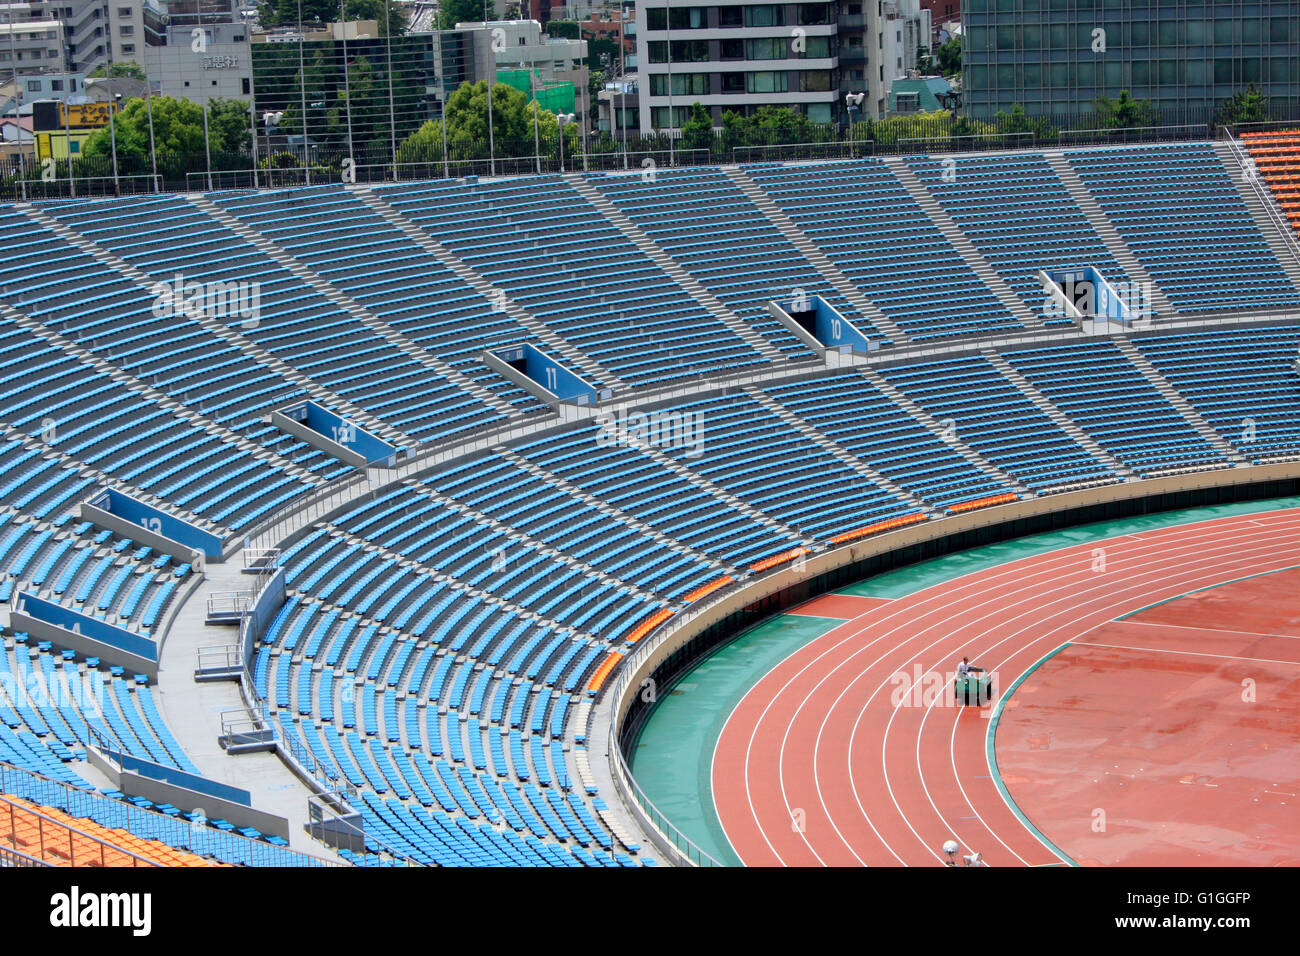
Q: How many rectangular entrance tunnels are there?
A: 7